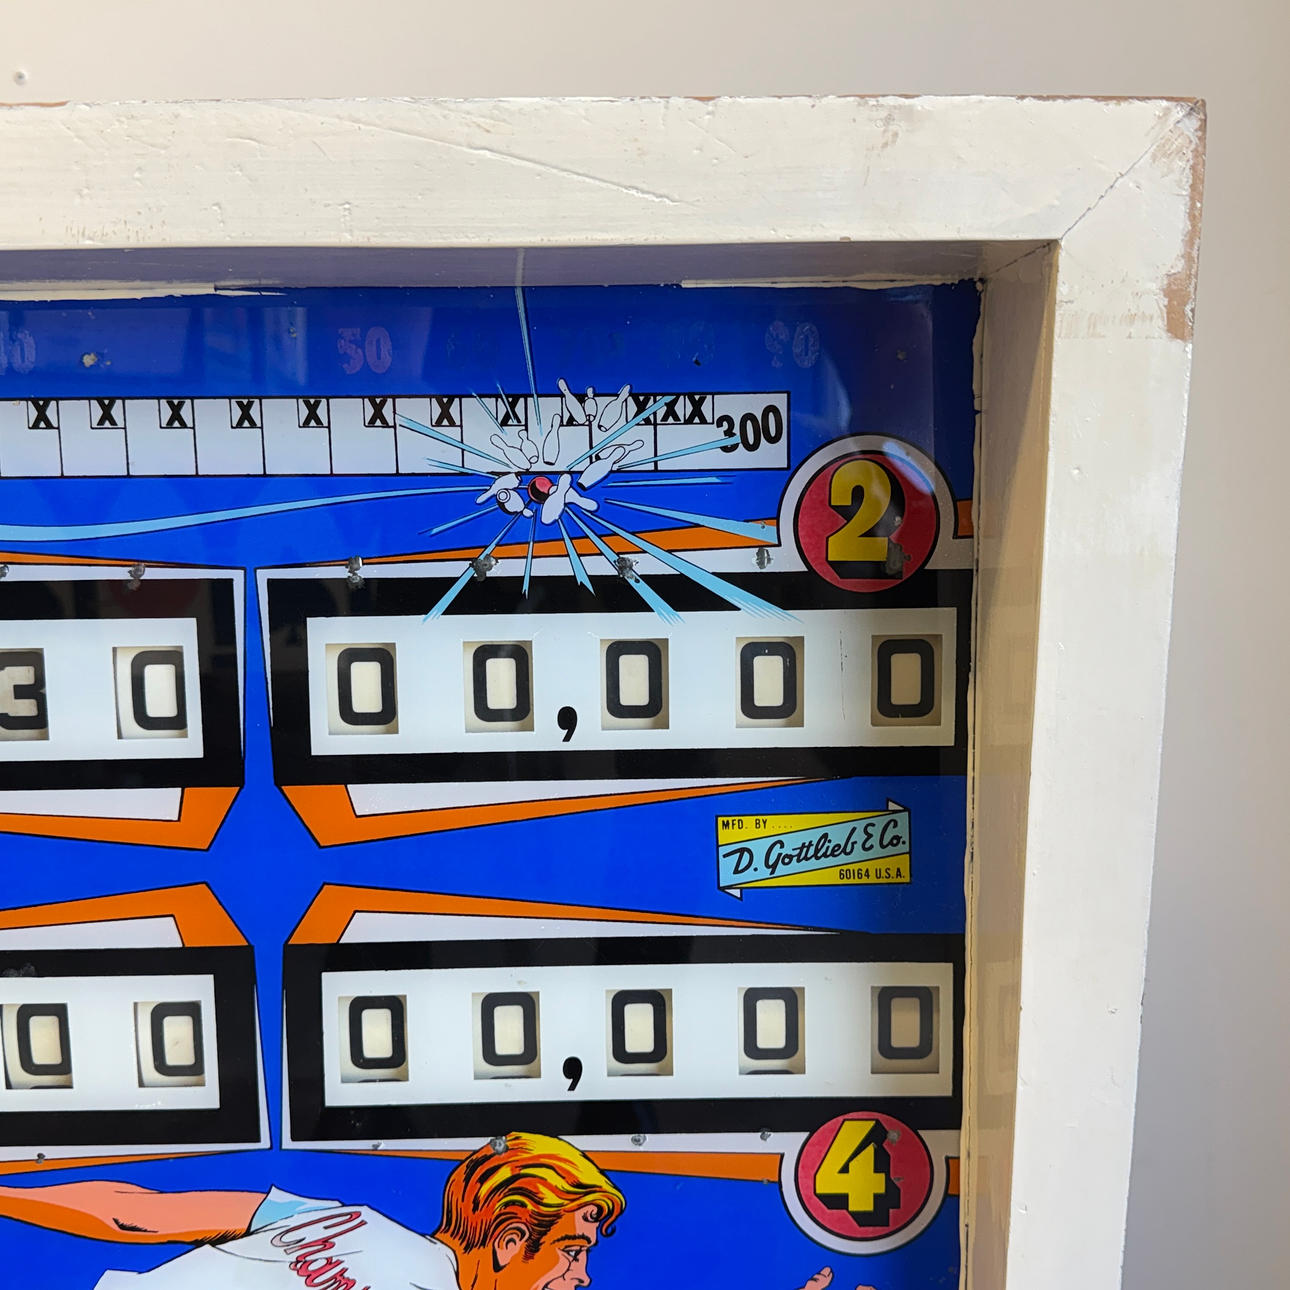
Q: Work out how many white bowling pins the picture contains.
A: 12